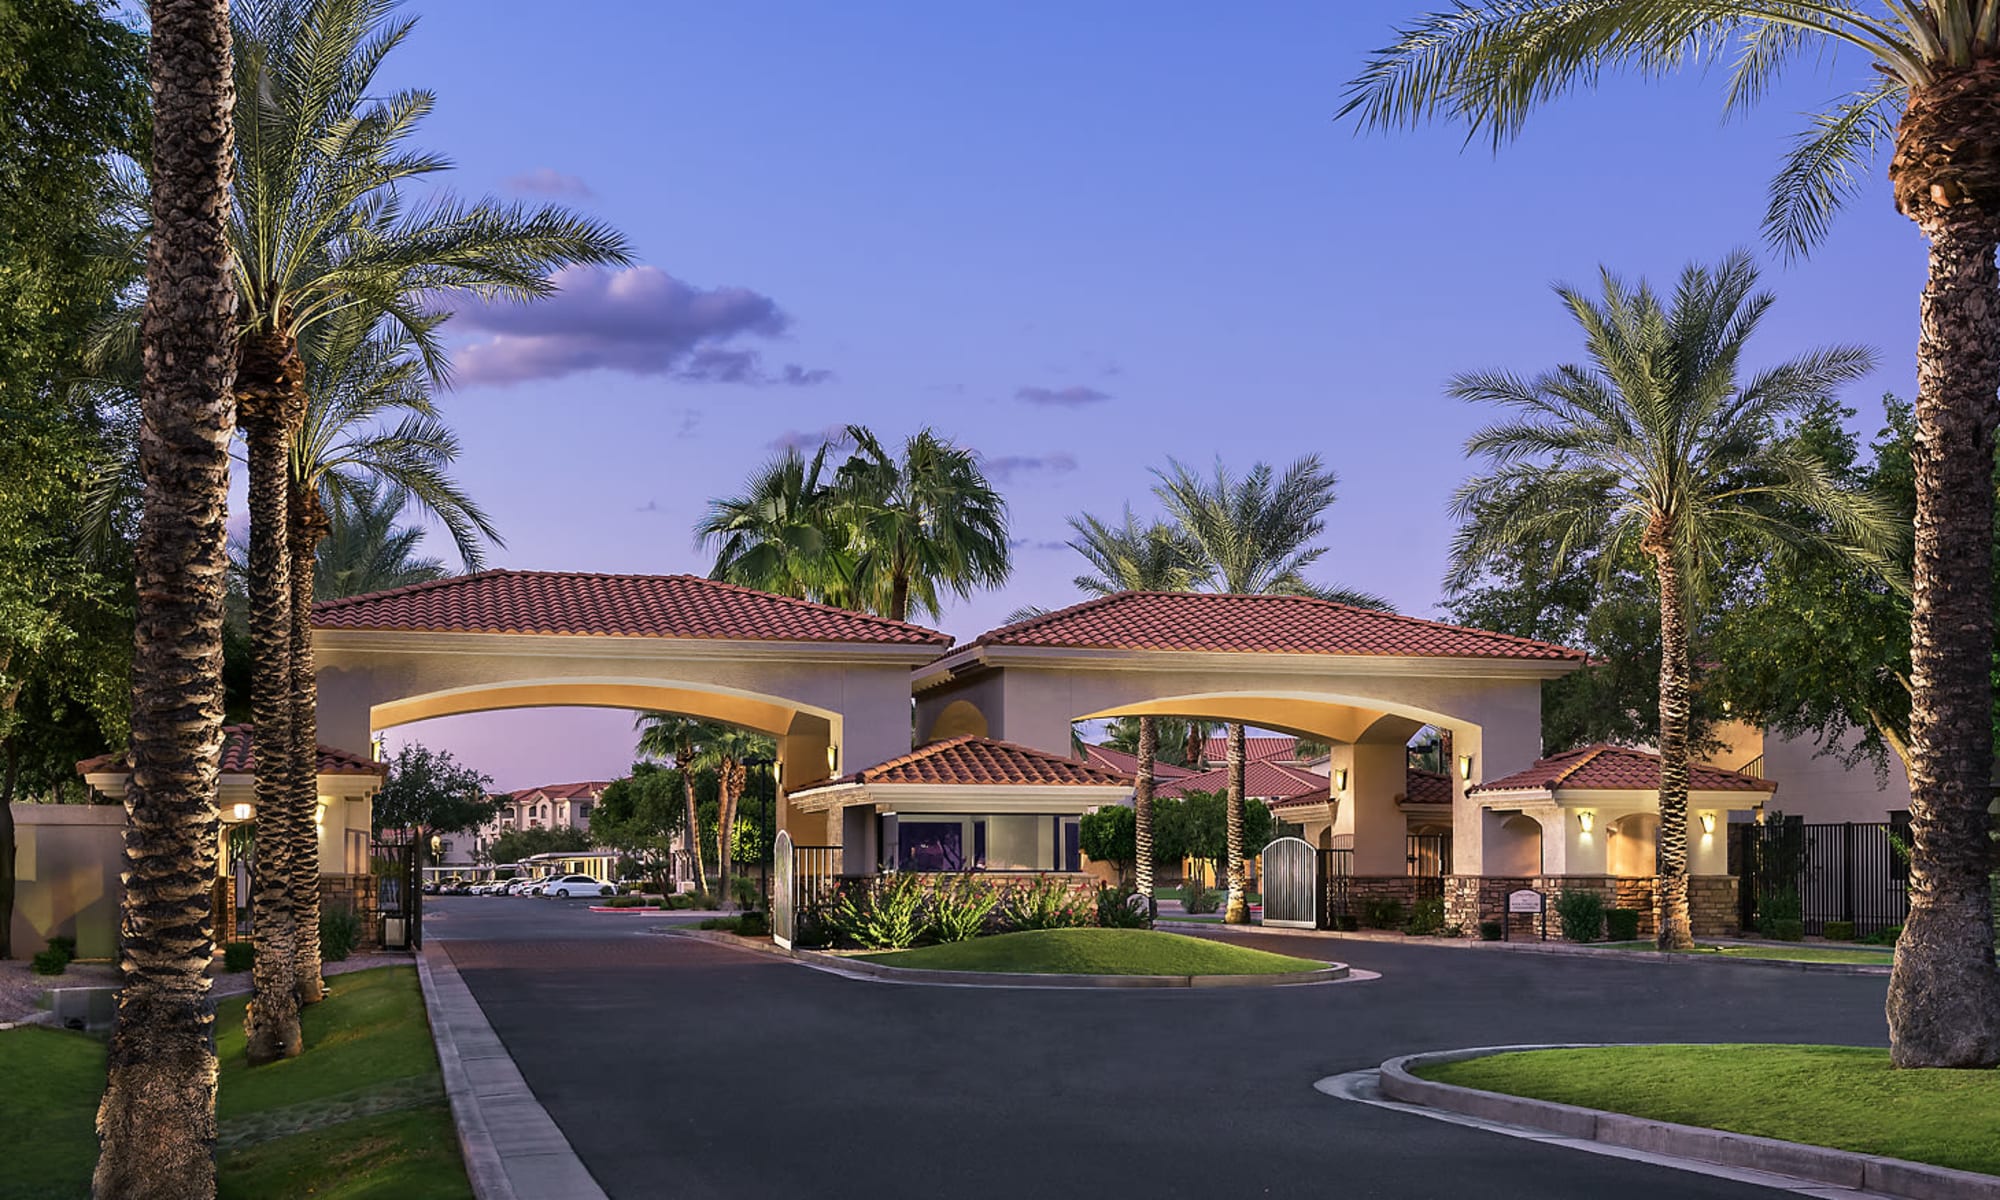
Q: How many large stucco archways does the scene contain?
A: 2